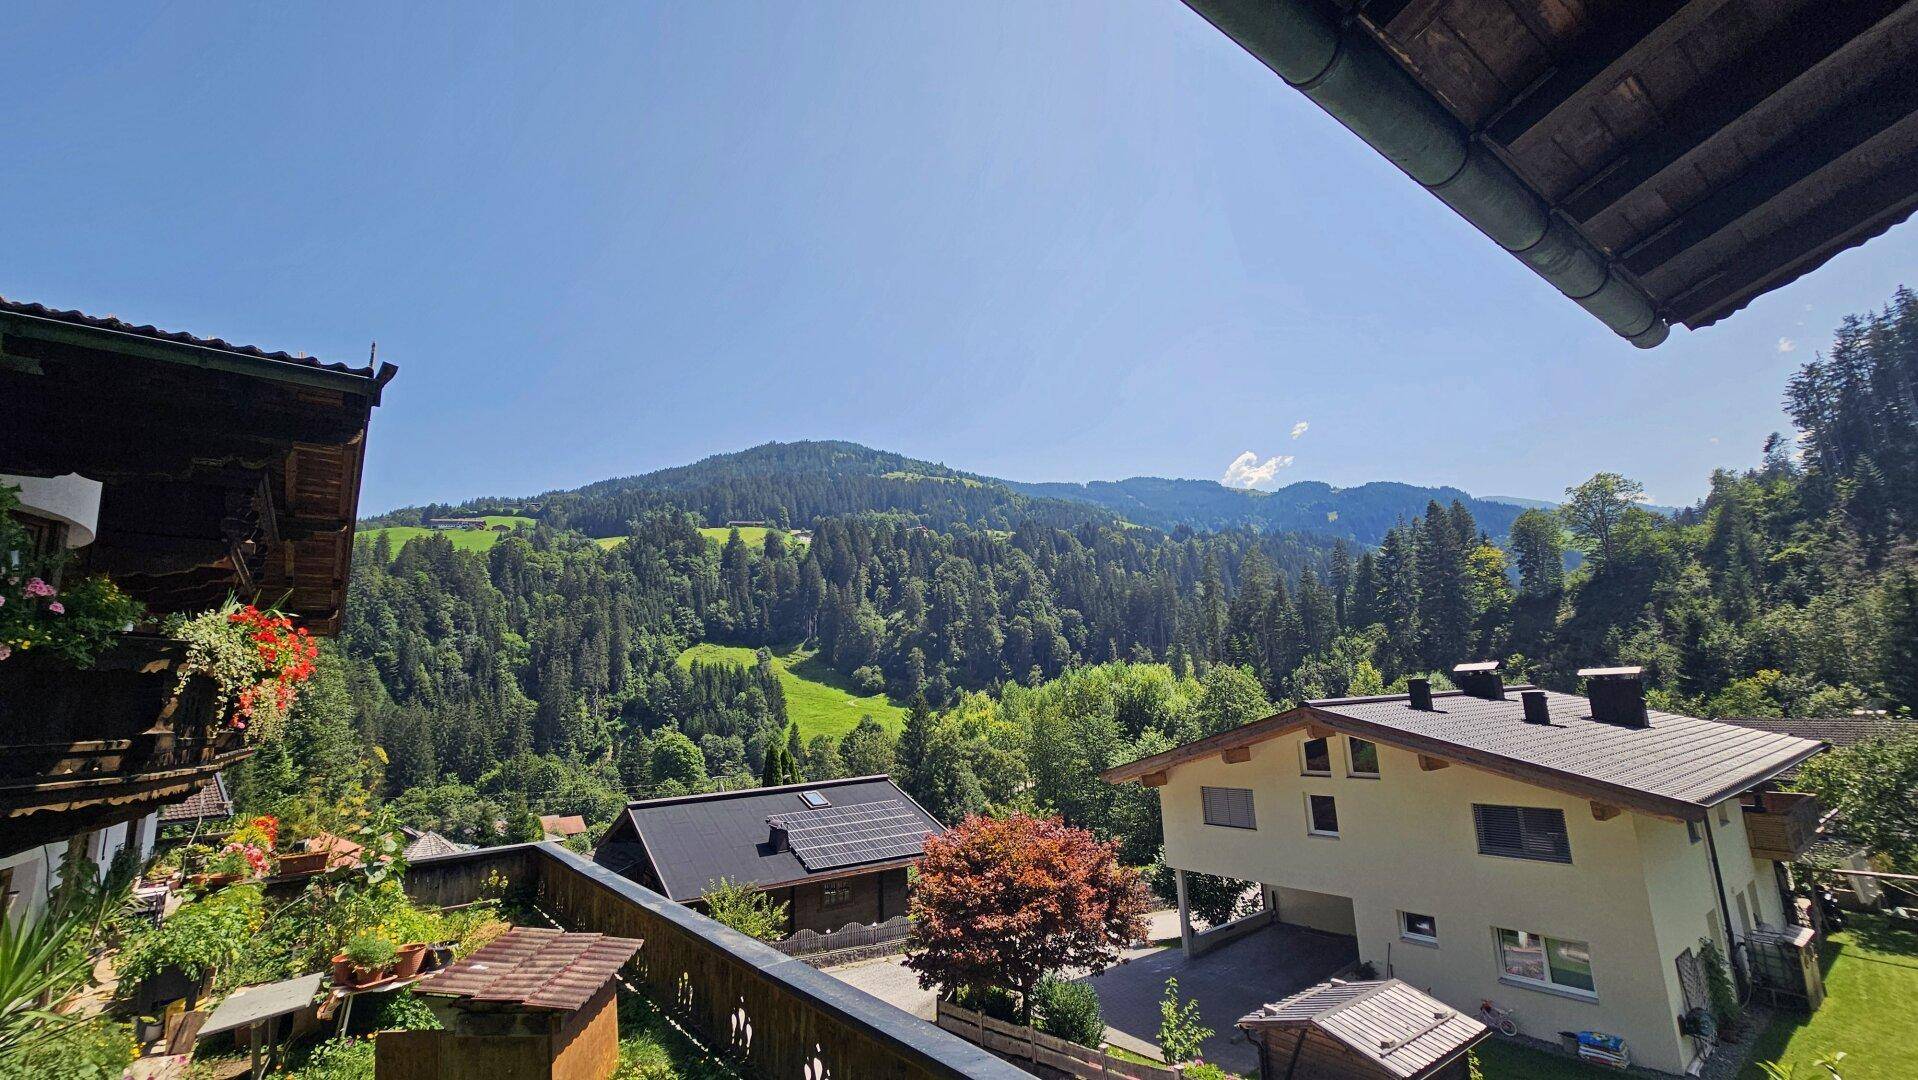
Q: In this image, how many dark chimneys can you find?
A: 5